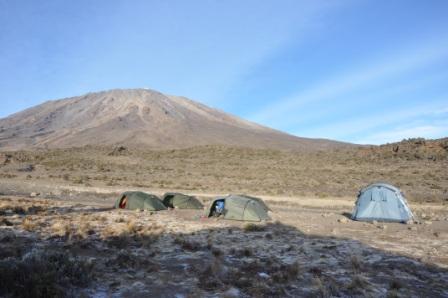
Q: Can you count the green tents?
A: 3